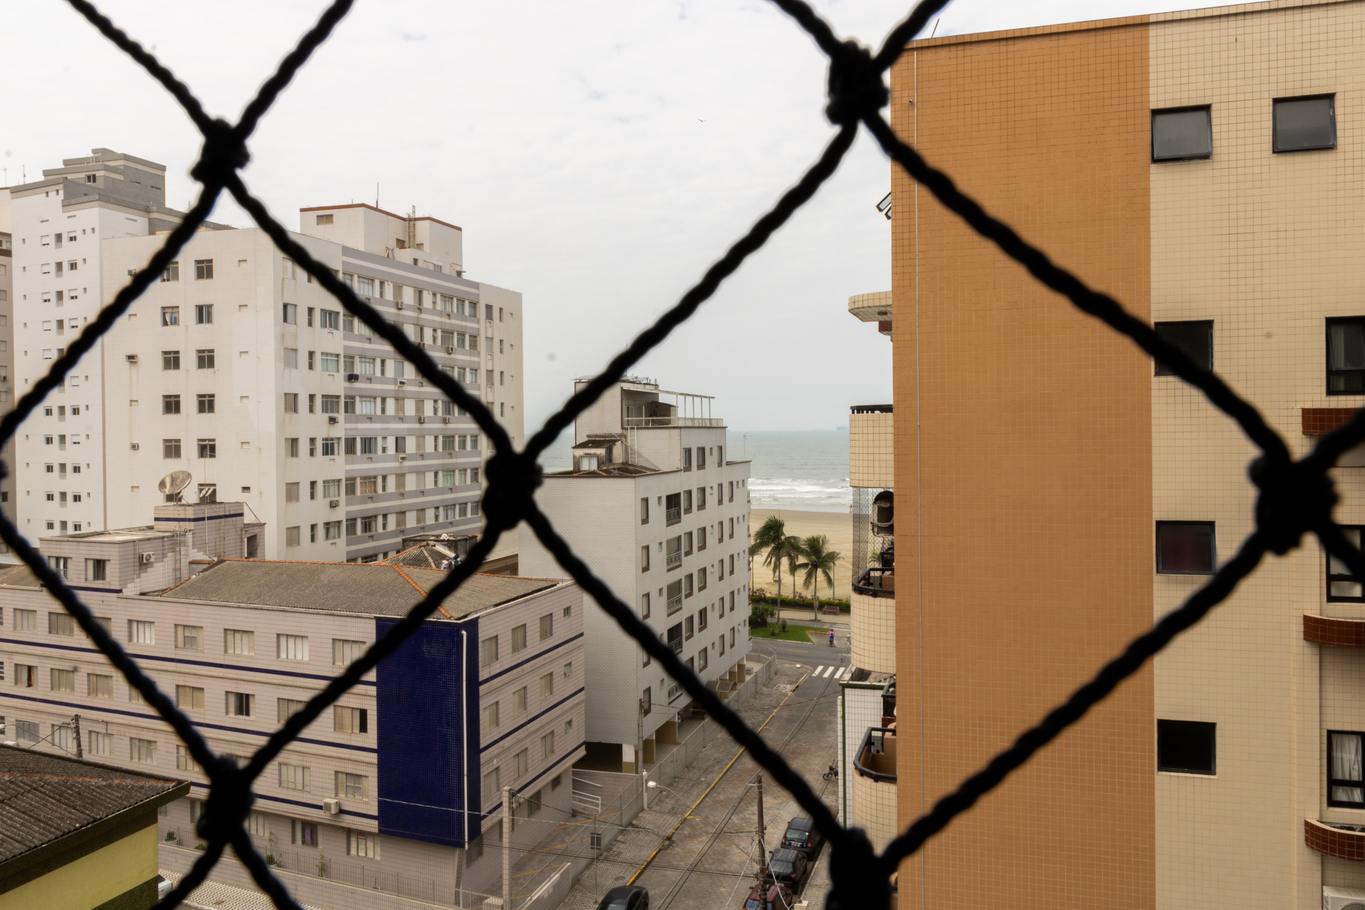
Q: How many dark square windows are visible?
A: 5